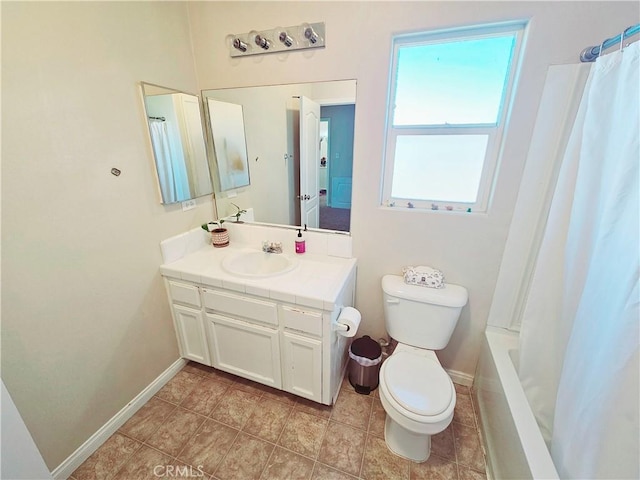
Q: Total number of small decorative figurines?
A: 5